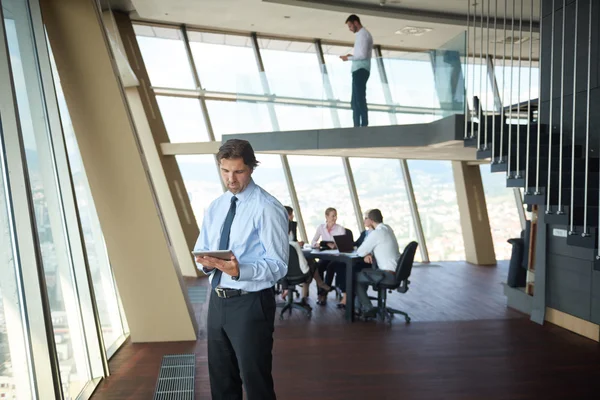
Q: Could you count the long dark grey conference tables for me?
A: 1